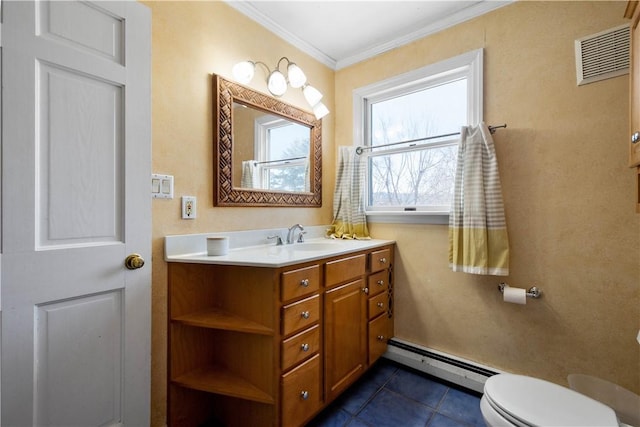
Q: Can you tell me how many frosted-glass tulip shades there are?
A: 5